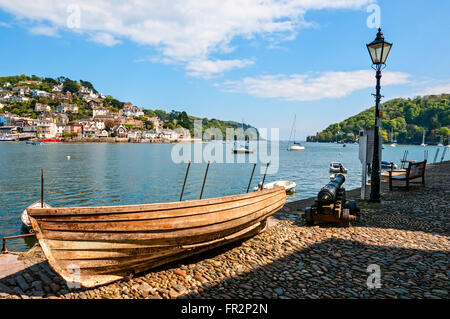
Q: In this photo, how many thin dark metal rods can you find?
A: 5